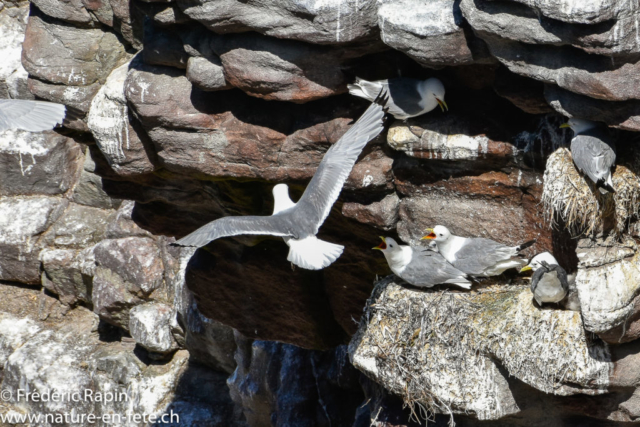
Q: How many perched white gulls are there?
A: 5